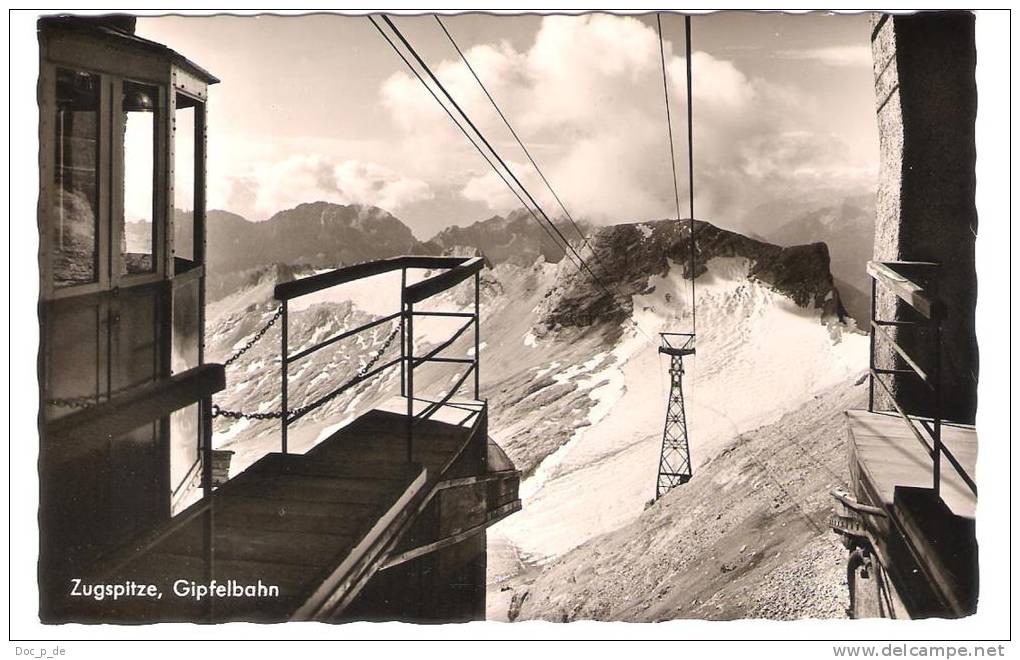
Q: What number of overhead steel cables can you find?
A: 5